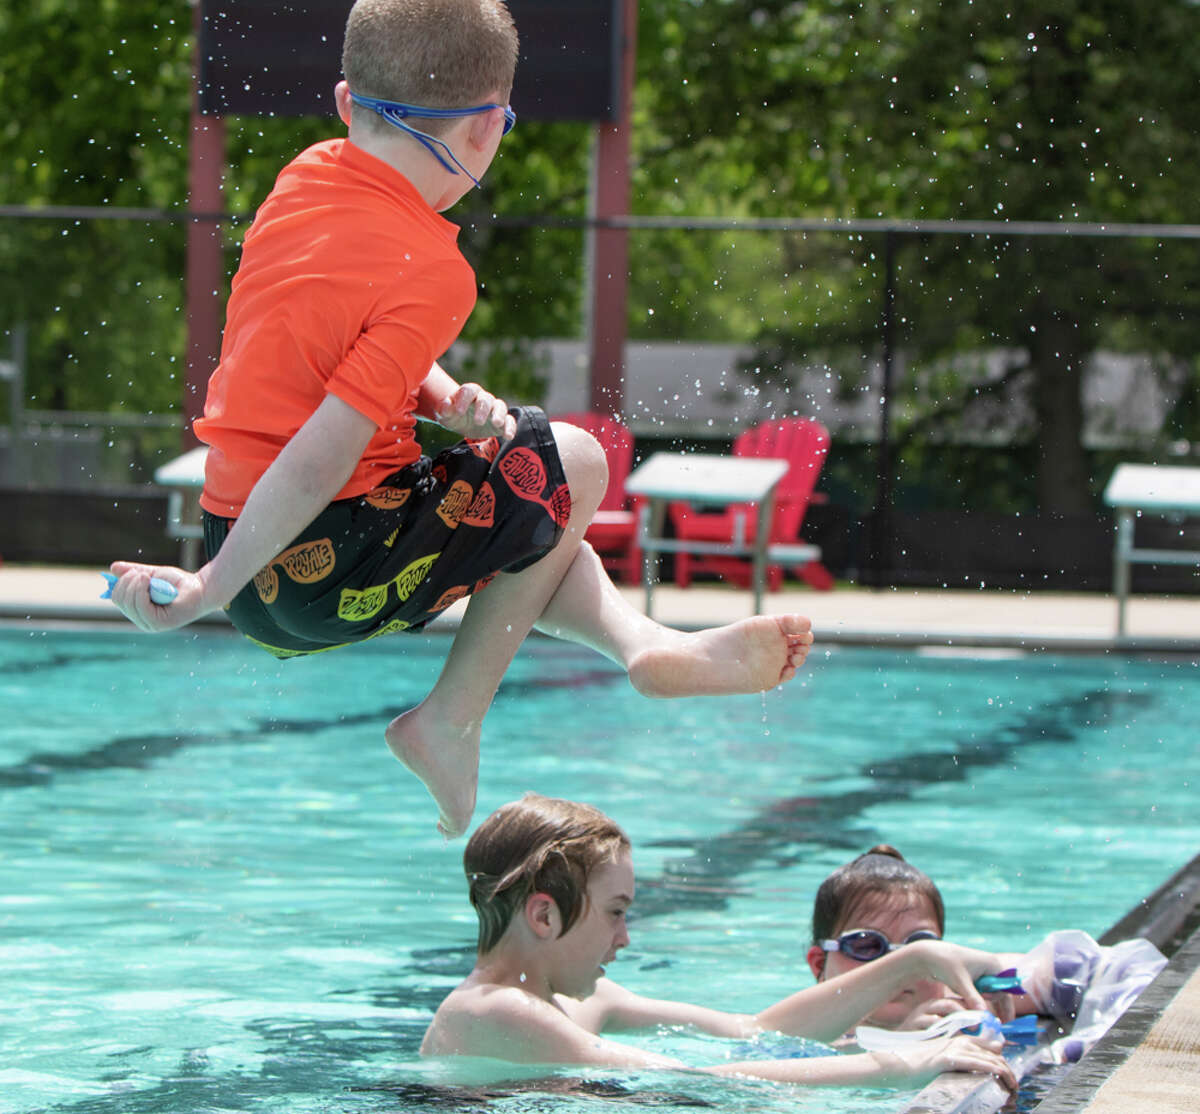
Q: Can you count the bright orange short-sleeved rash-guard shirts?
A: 1